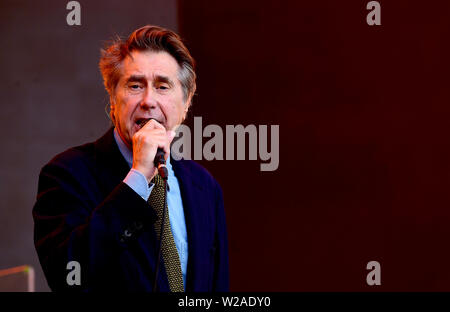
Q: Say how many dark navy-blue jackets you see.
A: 1